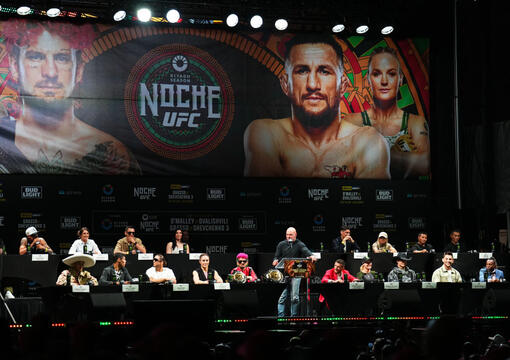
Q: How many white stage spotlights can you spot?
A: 11